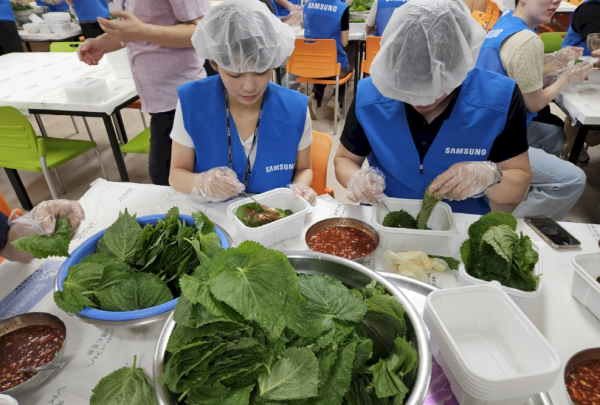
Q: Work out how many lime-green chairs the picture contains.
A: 4